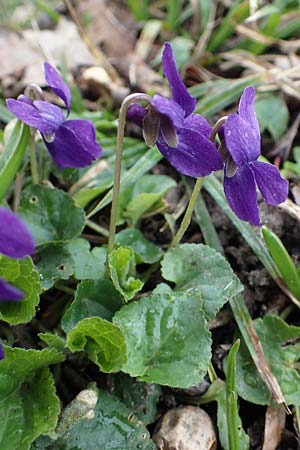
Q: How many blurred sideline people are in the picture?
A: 0